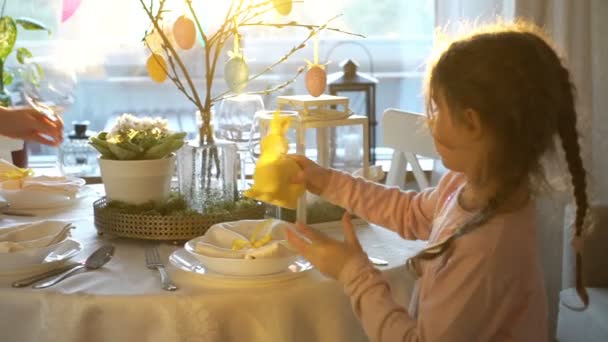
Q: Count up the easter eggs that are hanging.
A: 5